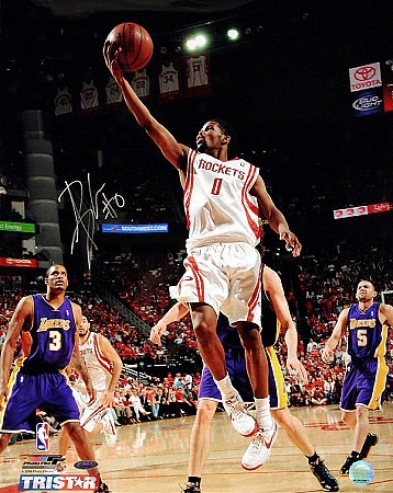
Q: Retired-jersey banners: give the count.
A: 6